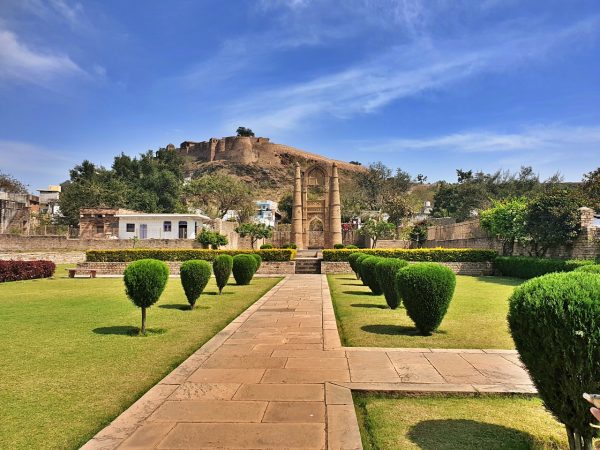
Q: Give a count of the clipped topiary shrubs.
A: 11